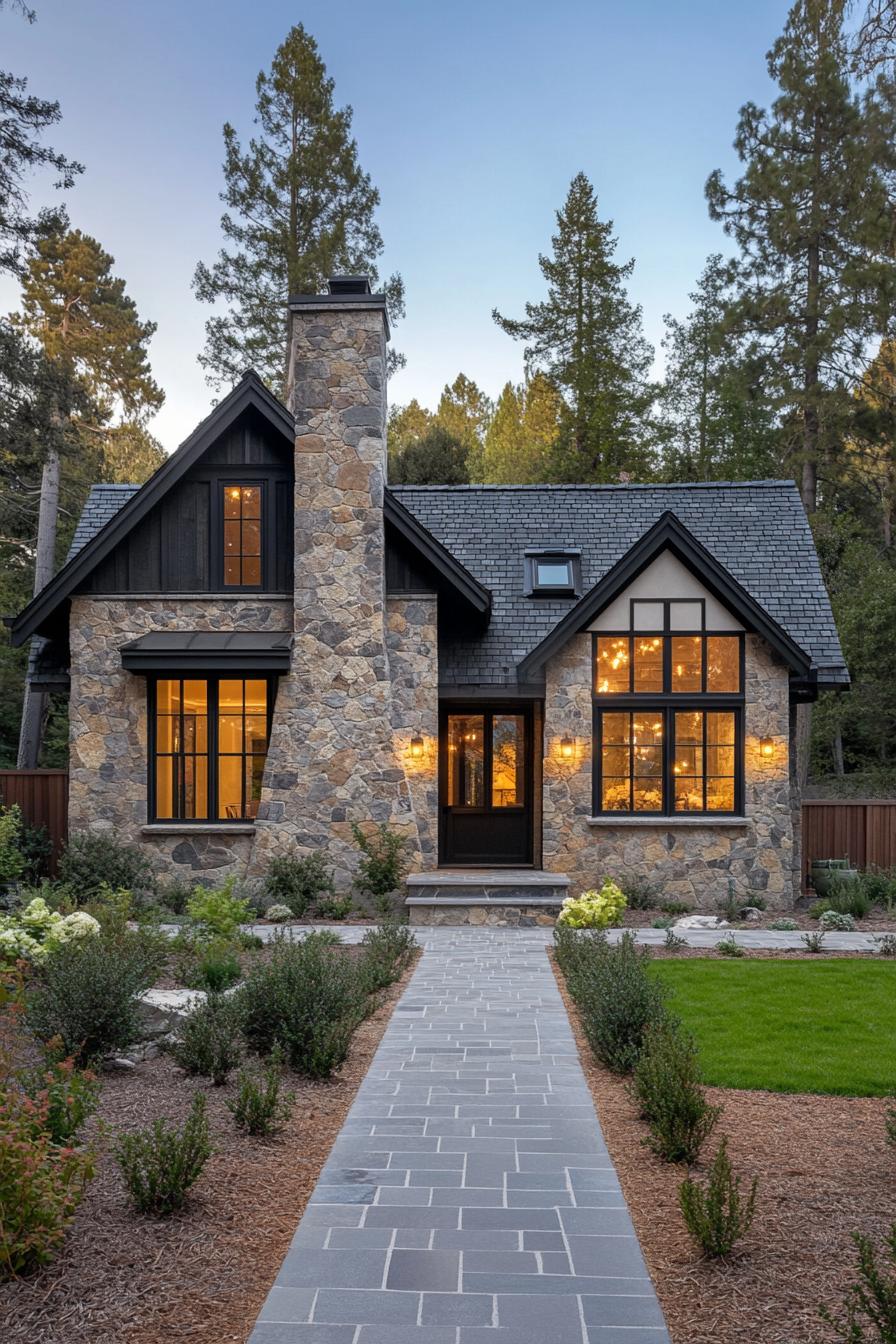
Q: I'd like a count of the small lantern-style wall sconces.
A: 3